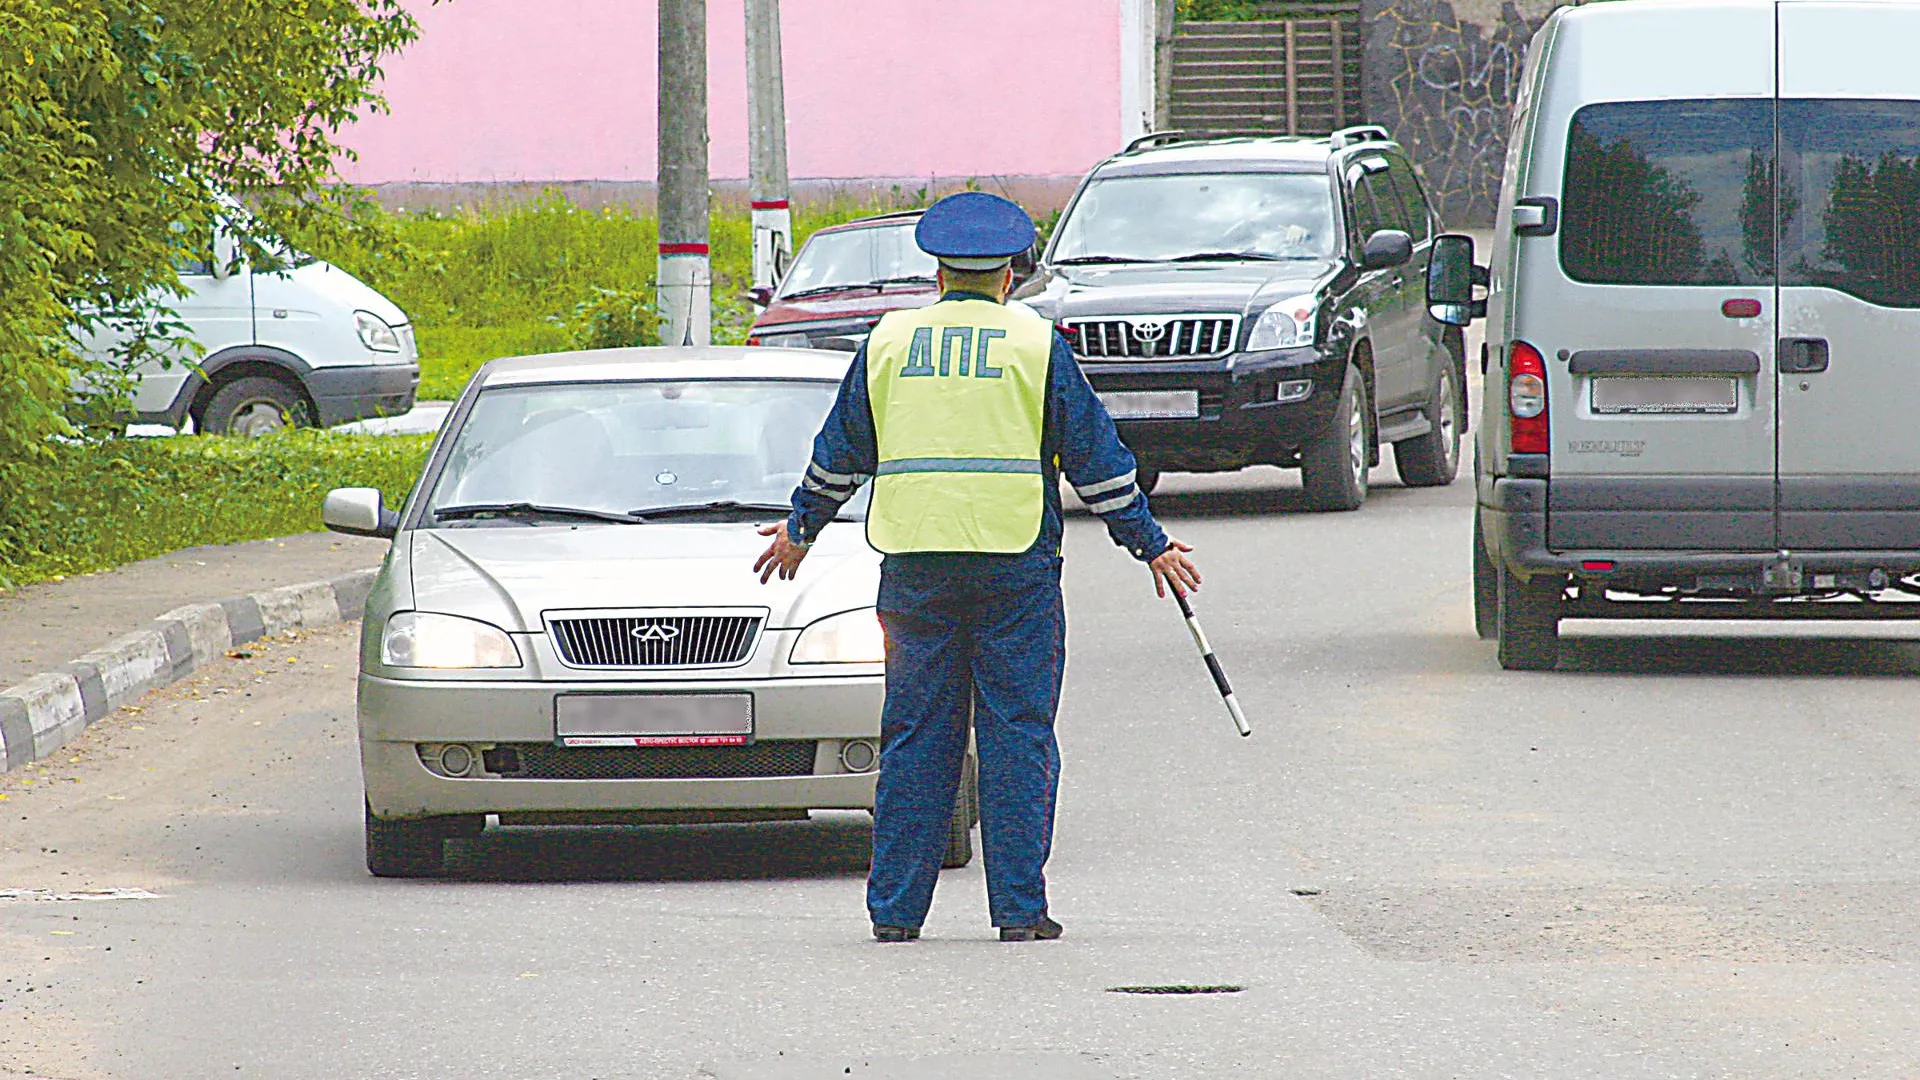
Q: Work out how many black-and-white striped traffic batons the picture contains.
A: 1